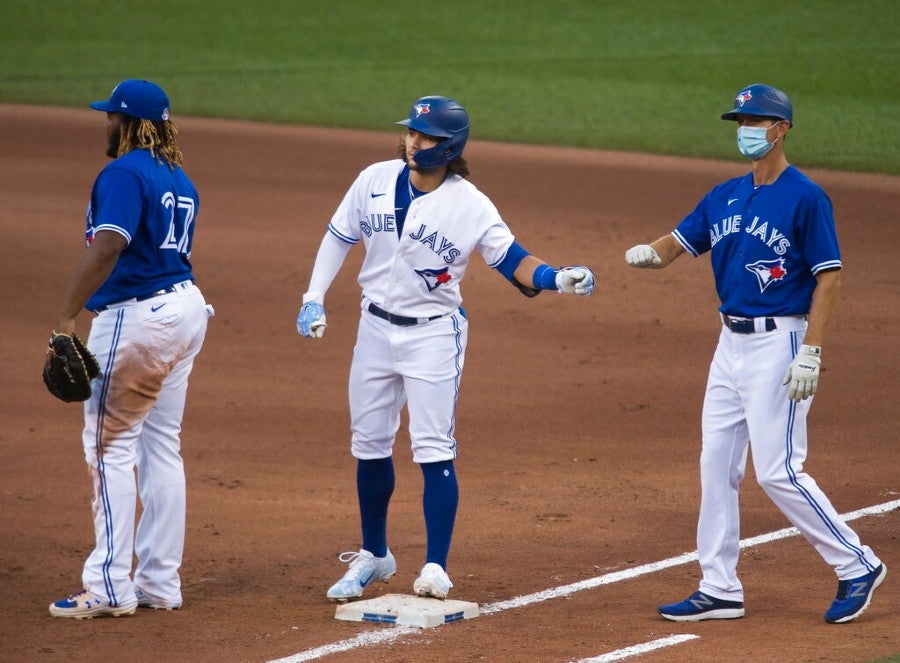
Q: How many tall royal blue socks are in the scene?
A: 2